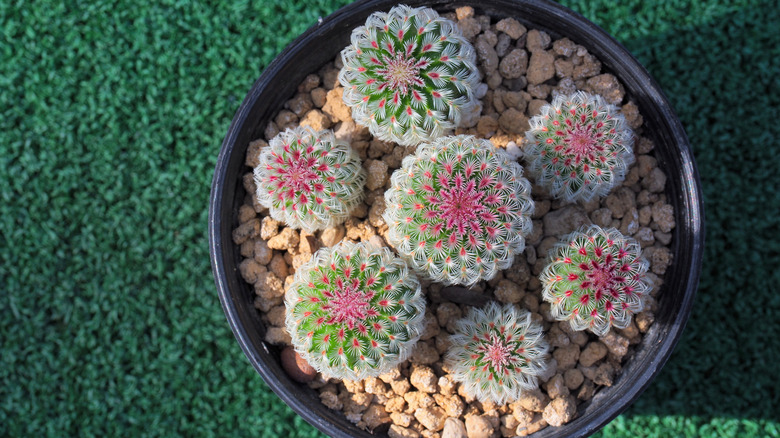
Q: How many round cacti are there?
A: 7